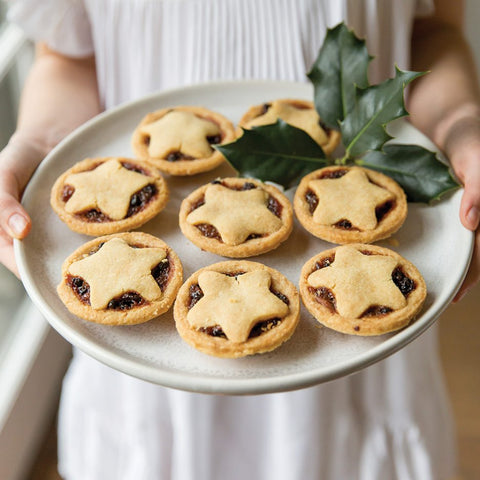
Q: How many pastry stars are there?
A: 8